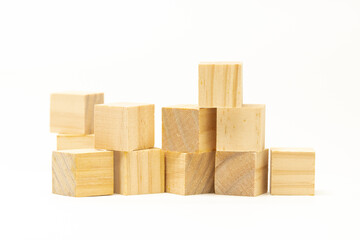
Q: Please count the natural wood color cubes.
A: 11